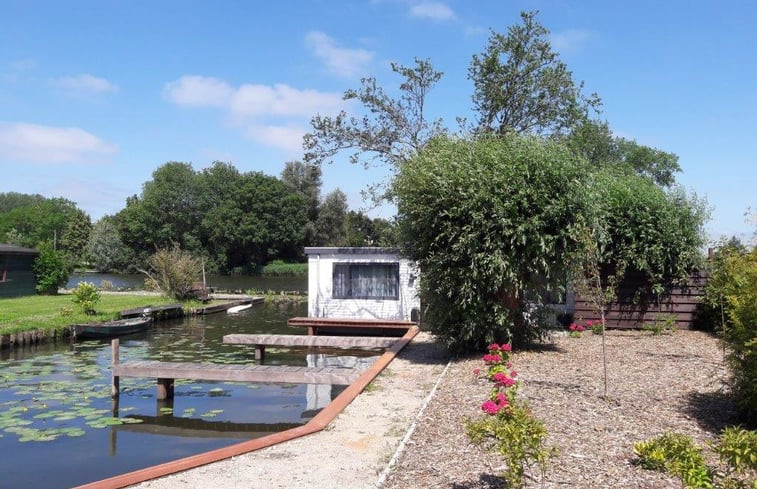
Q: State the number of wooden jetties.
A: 3